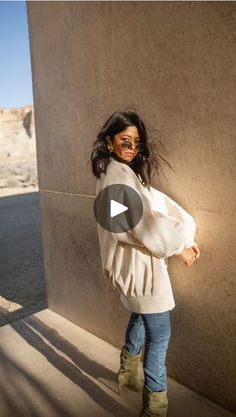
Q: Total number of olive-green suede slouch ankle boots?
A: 2